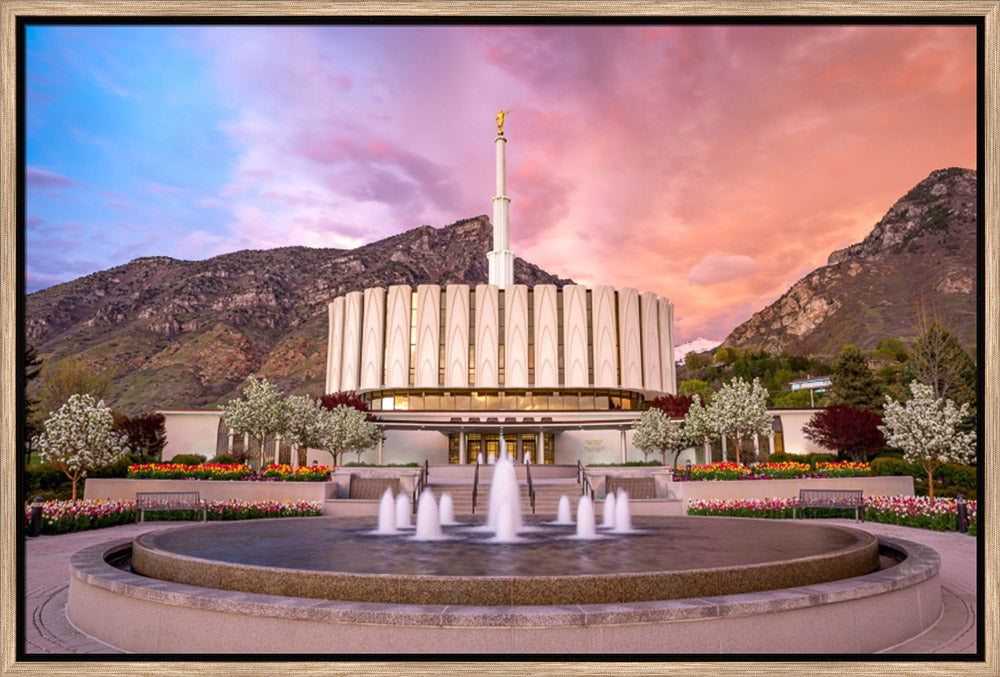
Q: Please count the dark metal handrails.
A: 4